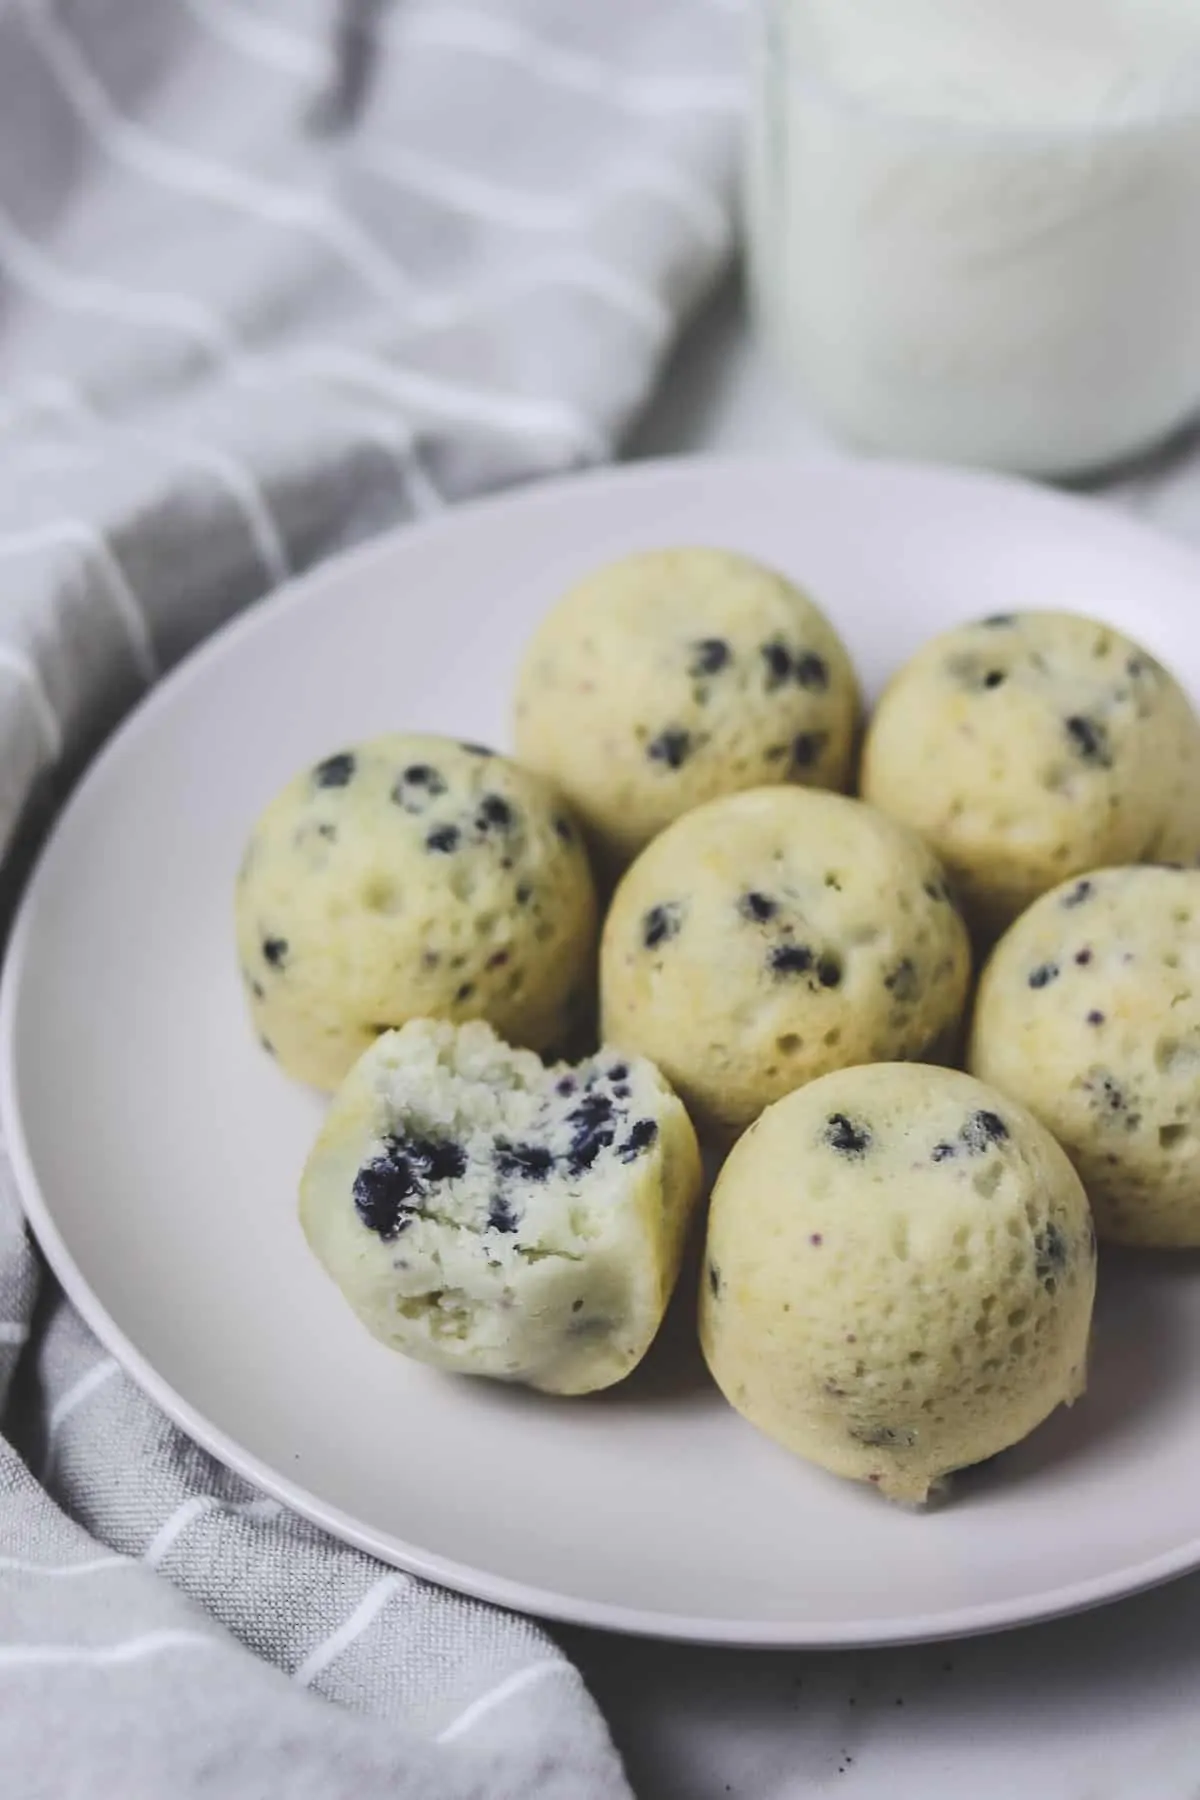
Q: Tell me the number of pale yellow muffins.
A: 7